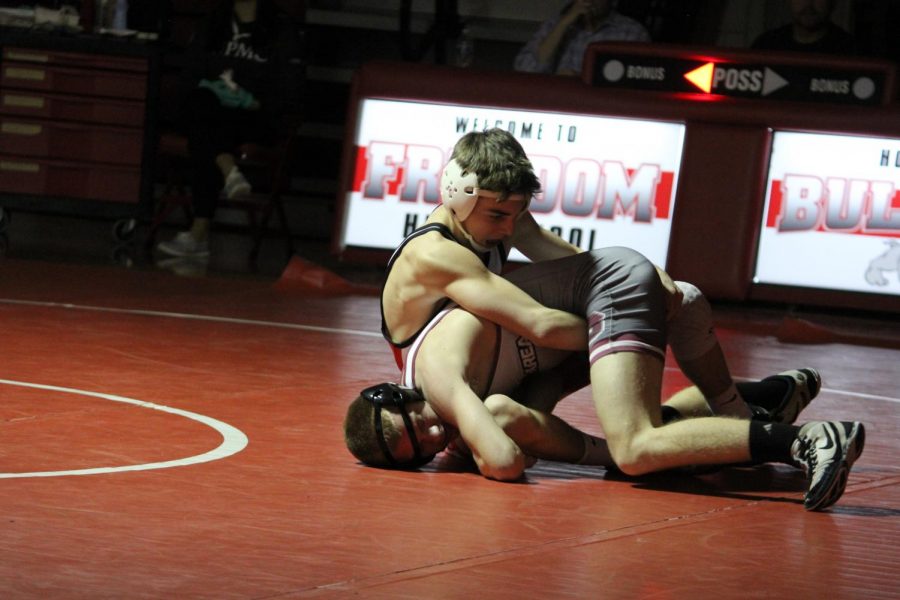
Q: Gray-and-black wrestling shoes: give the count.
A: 2